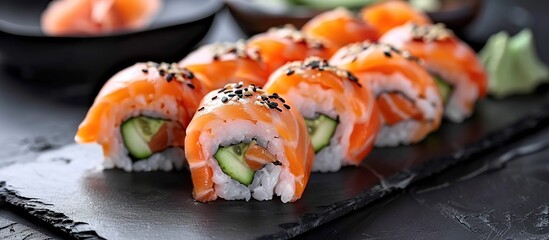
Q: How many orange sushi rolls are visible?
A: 9